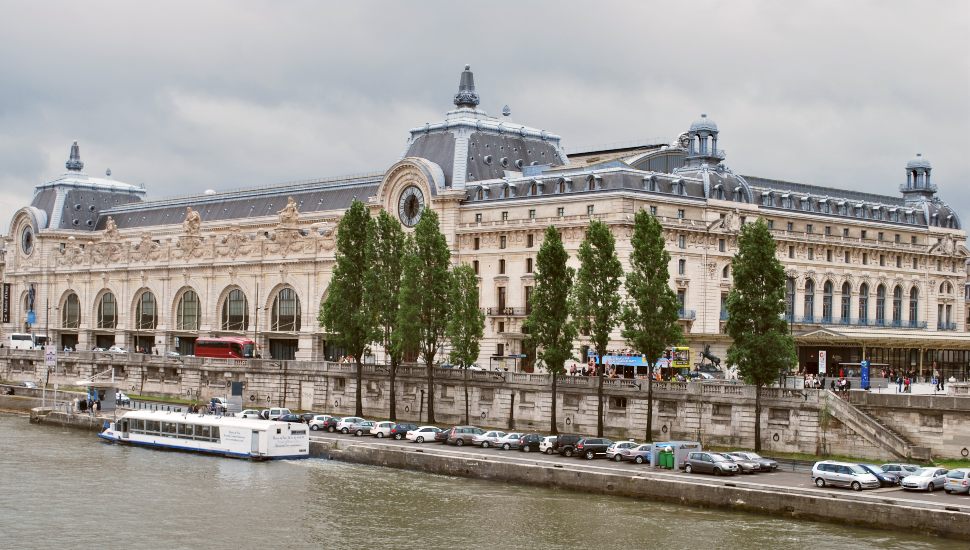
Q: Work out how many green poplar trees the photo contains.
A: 8